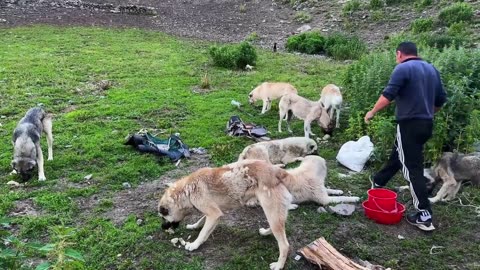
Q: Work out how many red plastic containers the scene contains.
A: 2